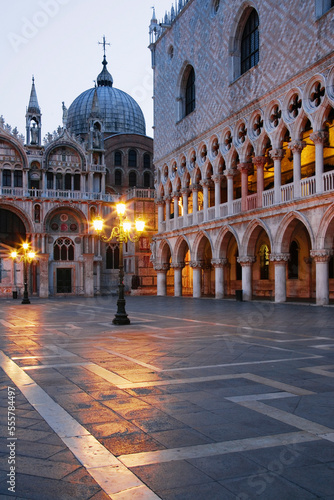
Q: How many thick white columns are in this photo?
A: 7